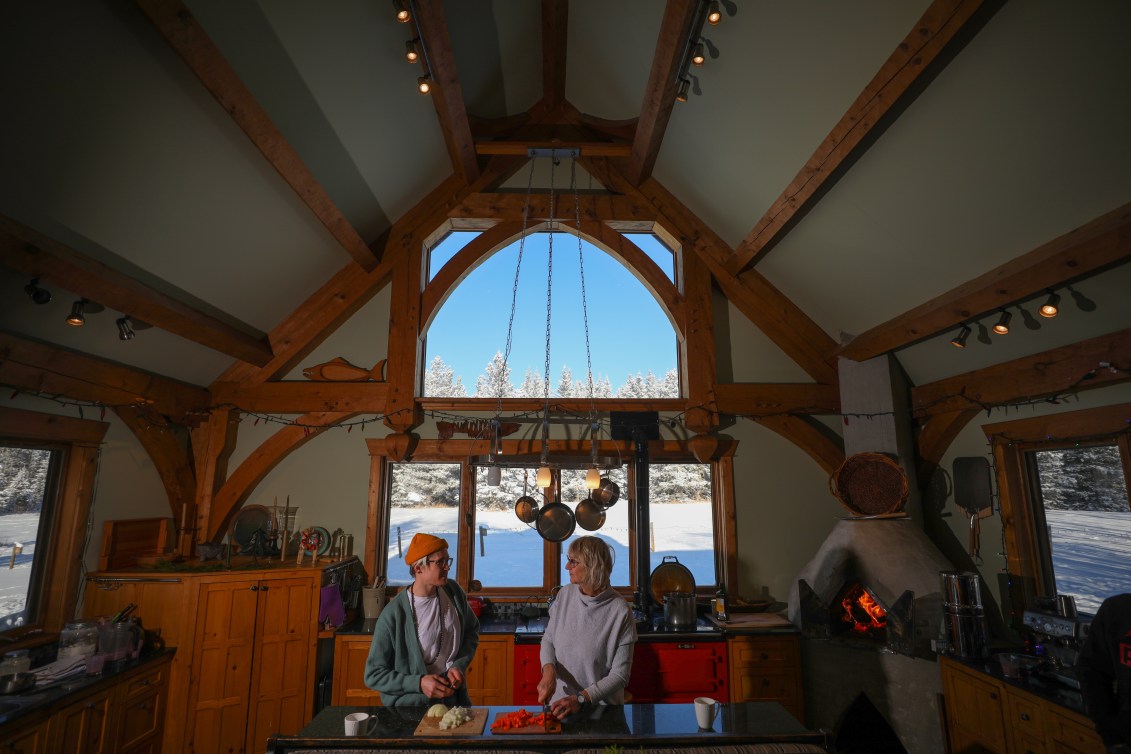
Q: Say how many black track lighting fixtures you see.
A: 12